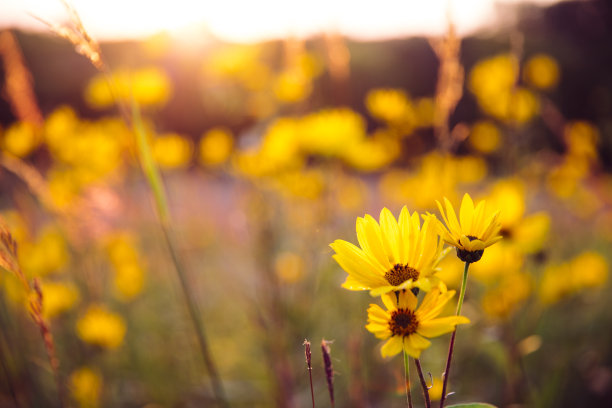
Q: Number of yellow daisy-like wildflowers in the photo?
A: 3